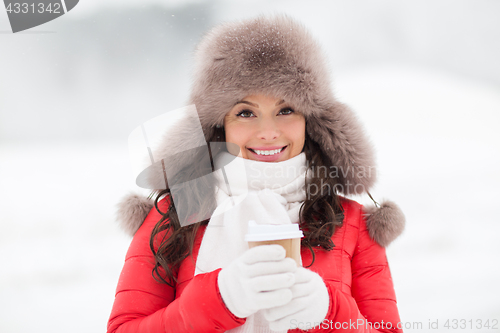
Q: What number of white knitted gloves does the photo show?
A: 2